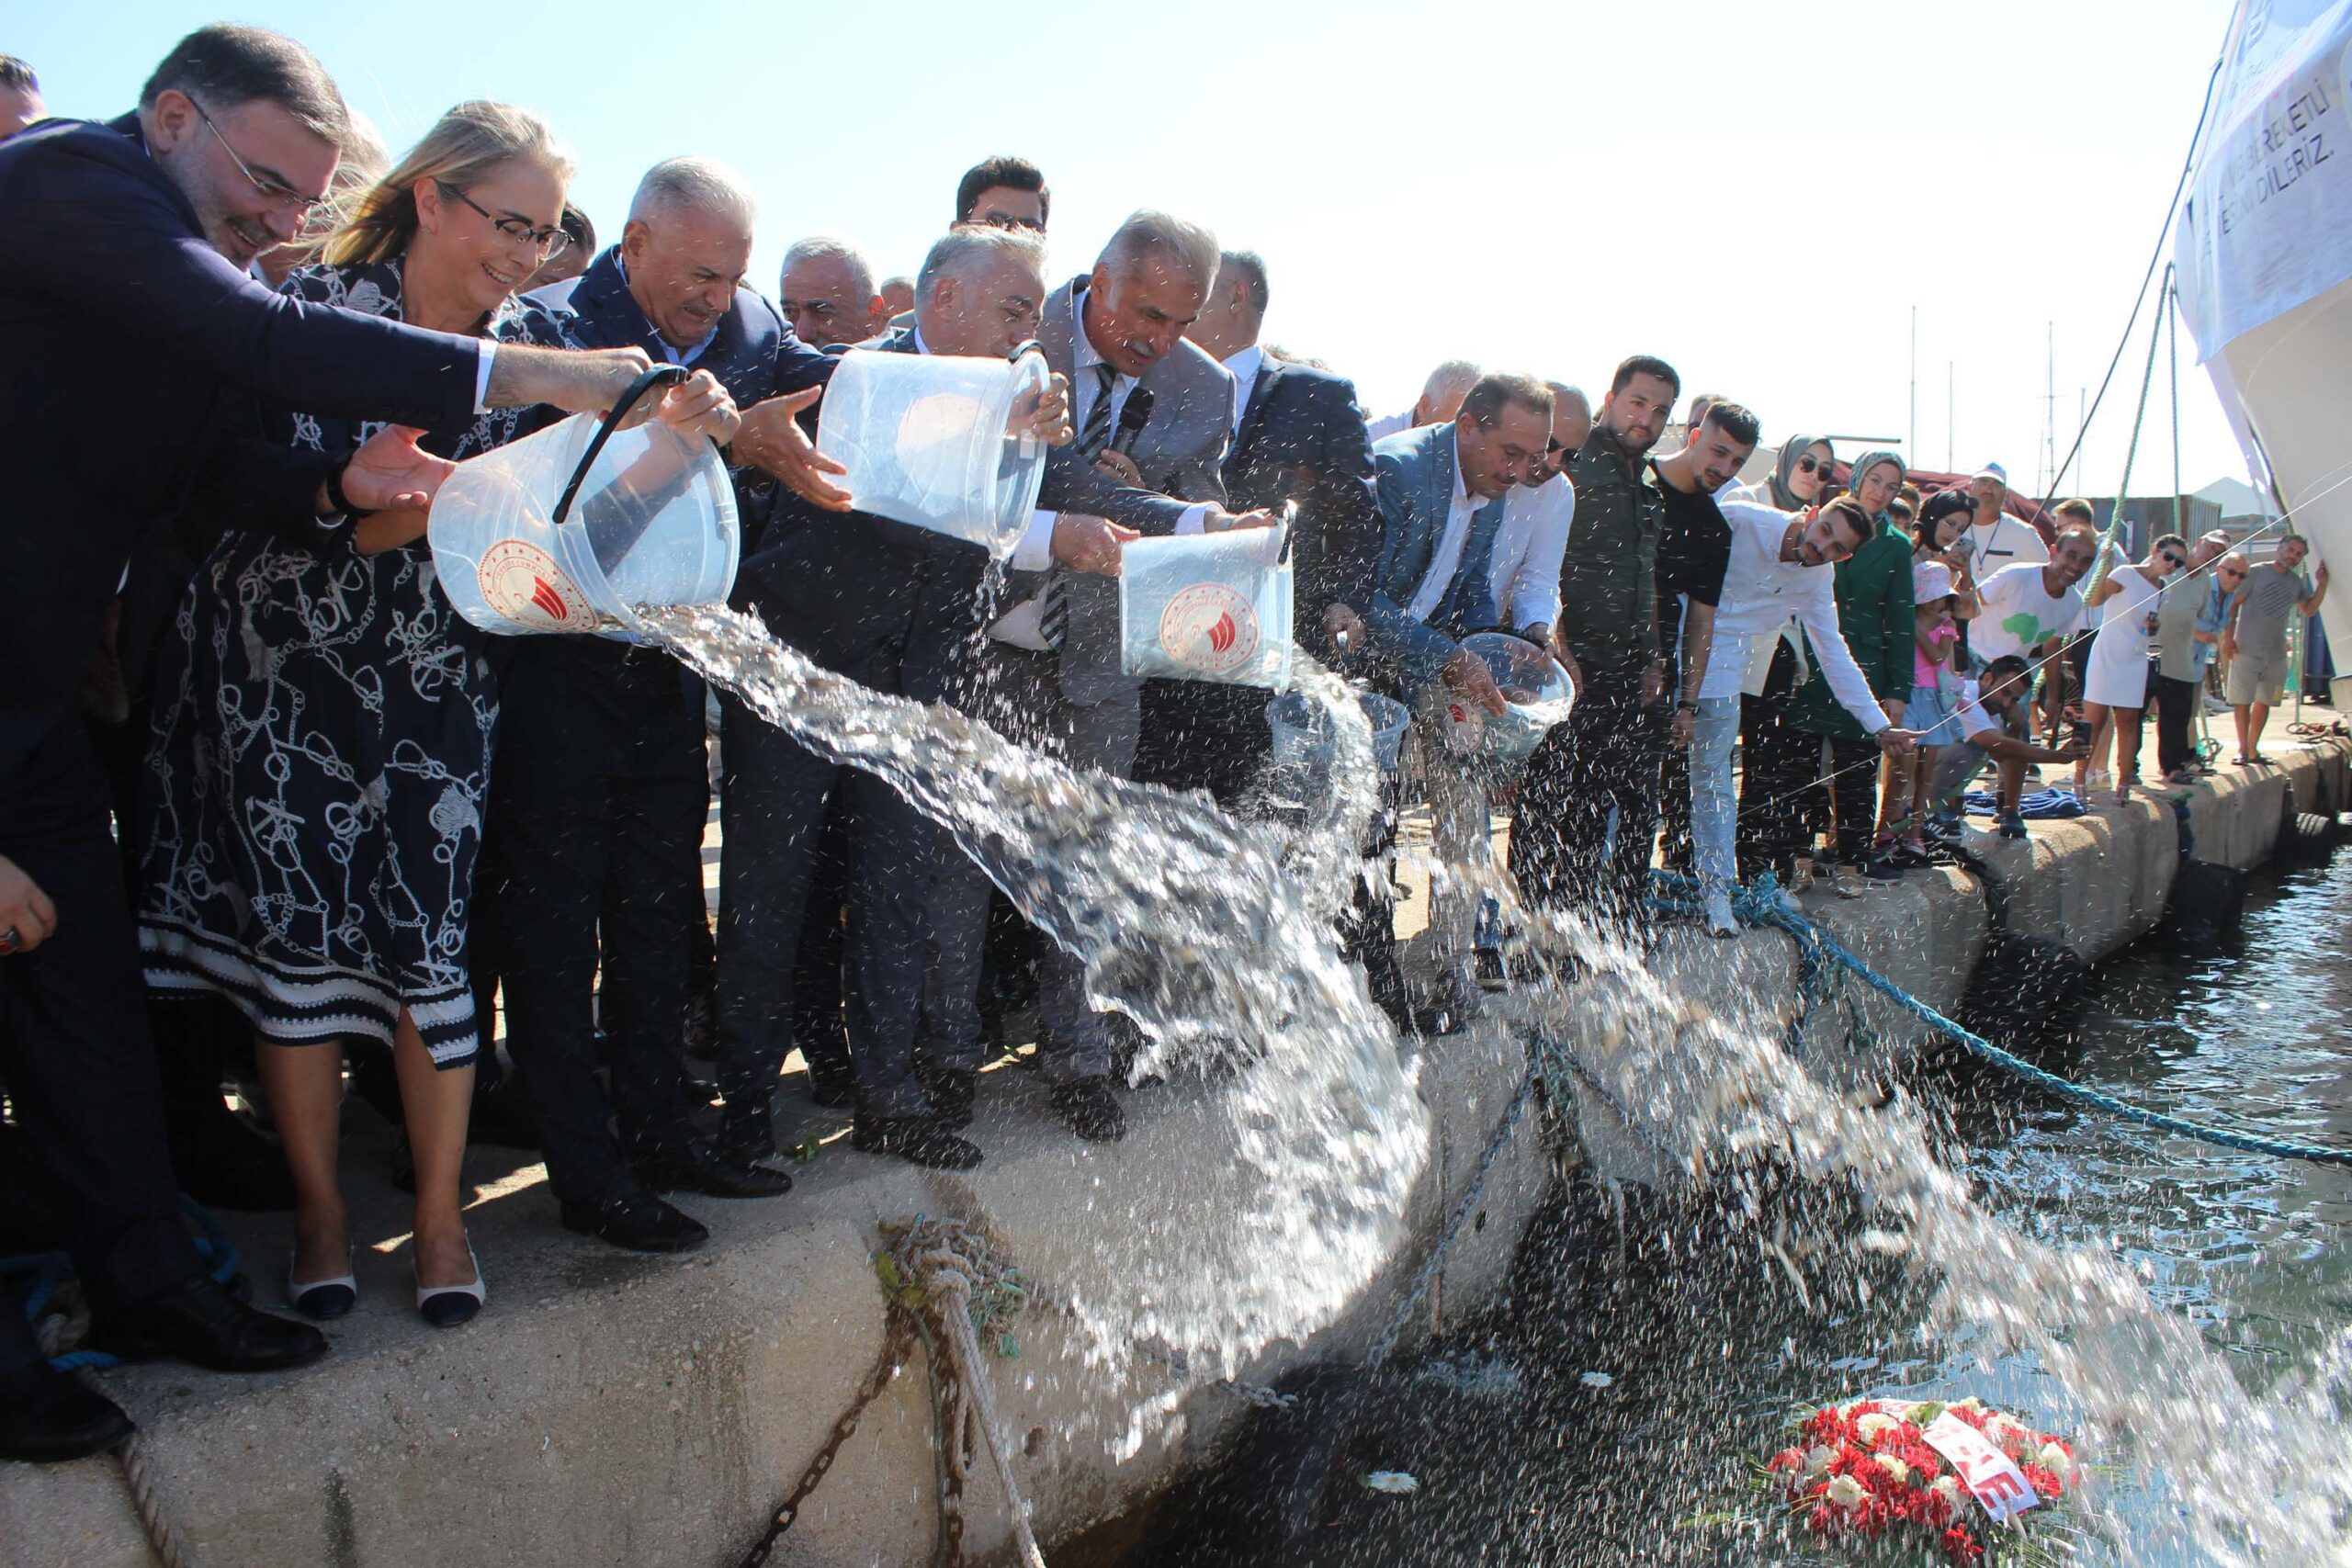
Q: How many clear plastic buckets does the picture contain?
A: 5